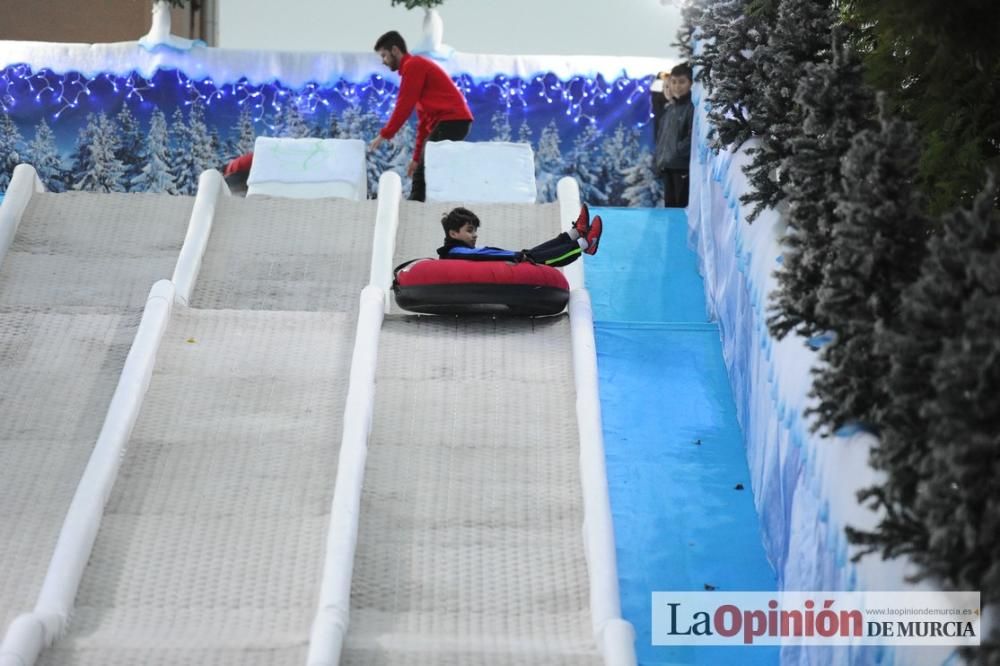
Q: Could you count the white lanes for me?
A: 3